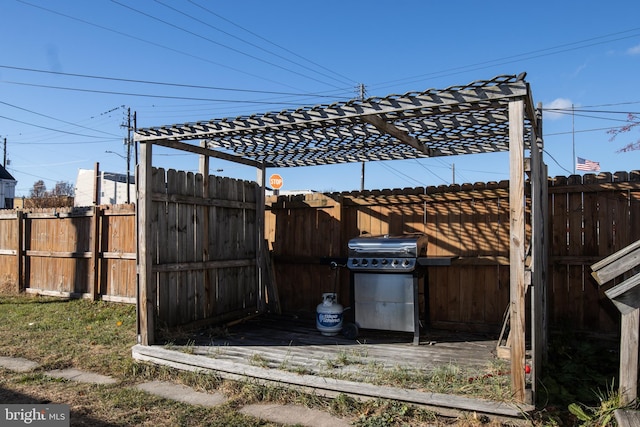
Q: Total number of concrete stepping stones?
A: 4